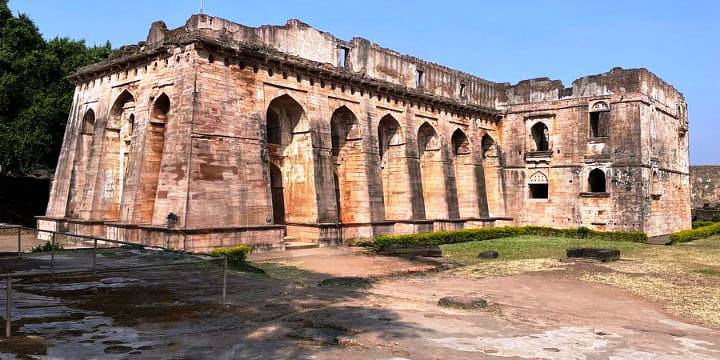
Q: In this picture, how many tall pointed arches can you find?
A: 9